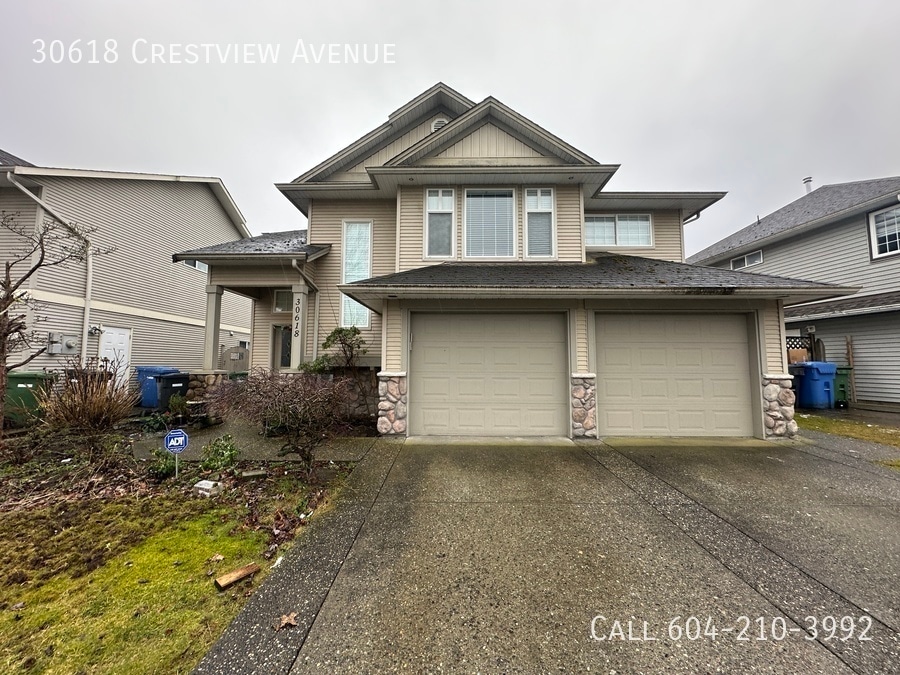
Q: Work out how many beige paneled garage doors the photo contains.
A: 2